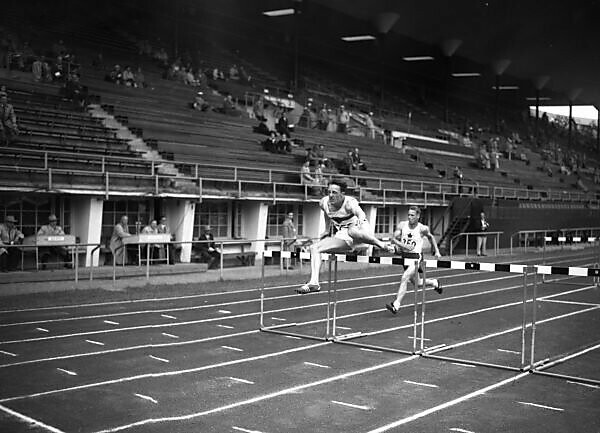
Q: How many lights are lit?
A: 6